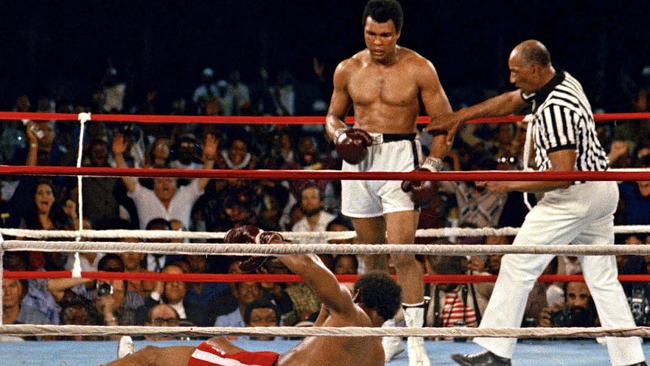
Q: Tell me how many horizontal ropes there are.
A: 6